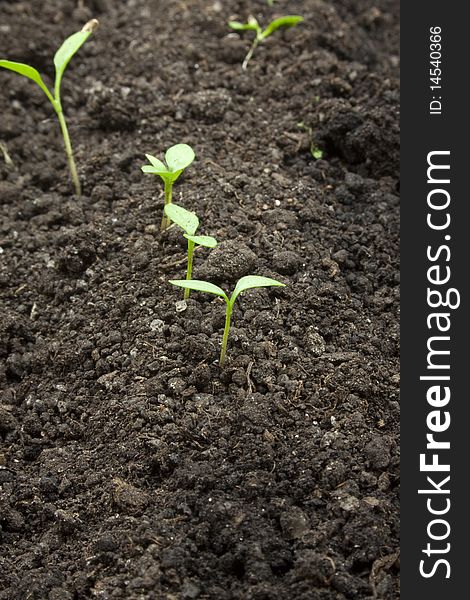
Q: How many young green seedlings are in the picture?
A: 5